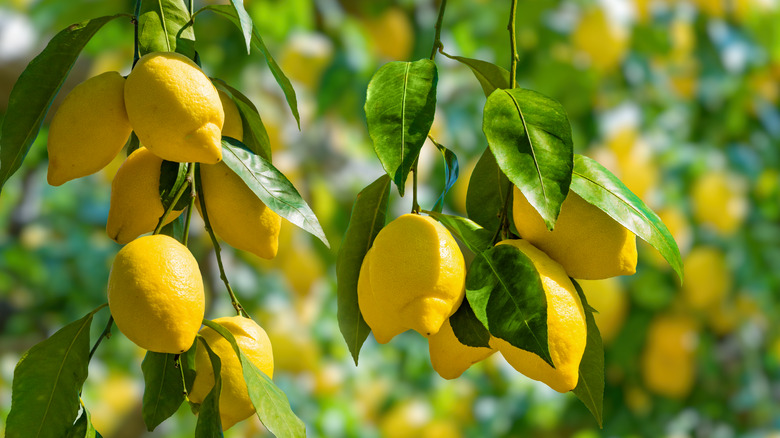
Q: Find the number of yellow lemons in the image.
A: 12